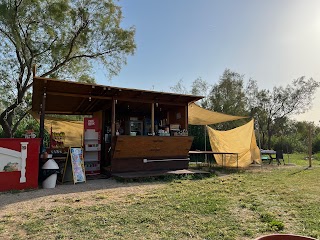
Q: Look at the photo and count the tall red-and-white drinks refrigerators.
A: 1